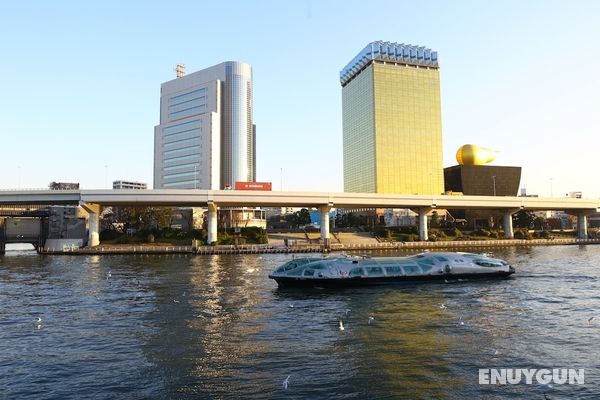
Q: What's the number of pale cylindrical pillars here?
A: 6